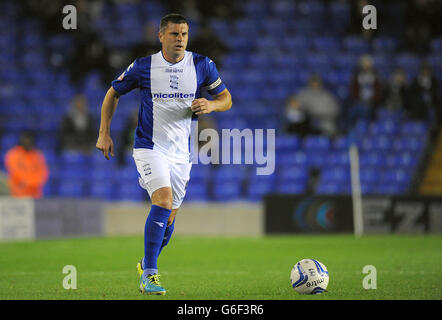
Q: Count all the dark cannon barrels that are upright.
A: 0